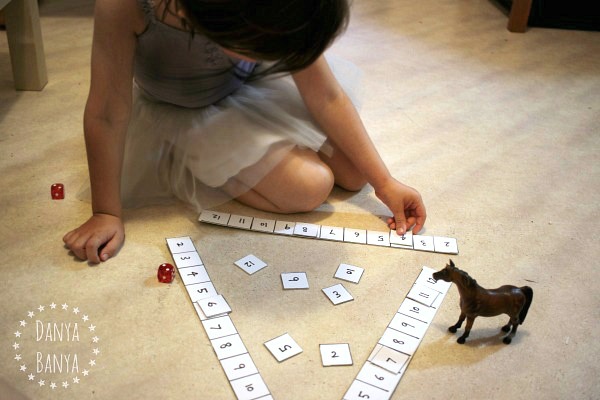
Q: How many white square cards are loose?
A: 6